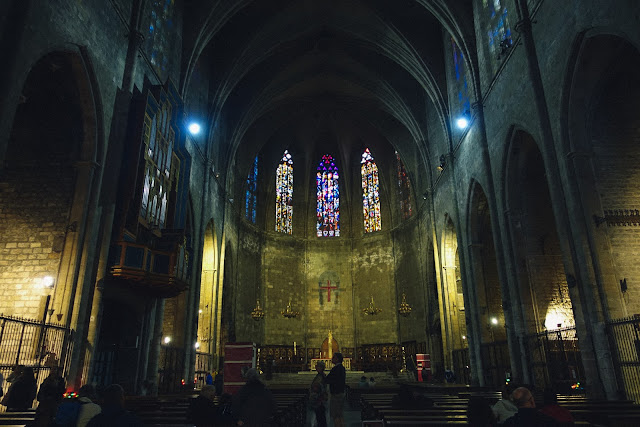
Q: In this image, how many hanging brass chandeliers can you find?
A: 4